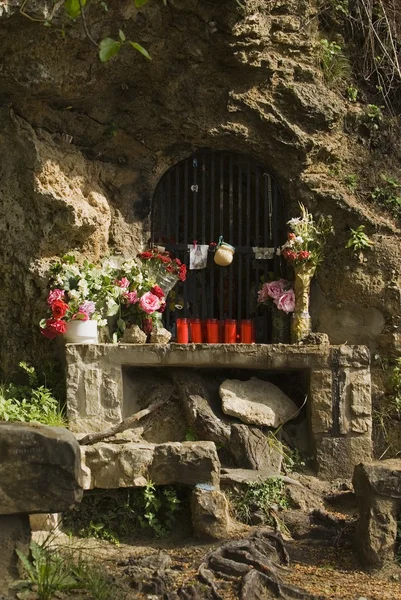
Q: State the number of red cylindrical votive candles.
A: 5